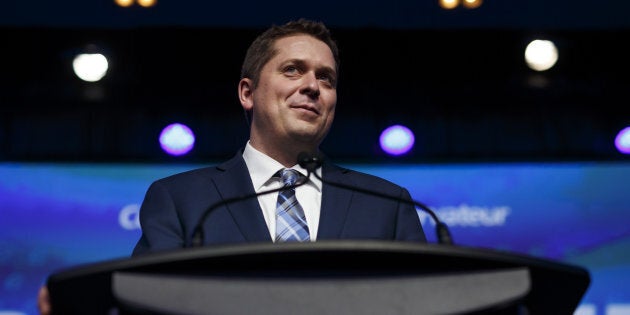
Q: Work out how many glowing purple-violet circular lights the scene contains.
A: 3